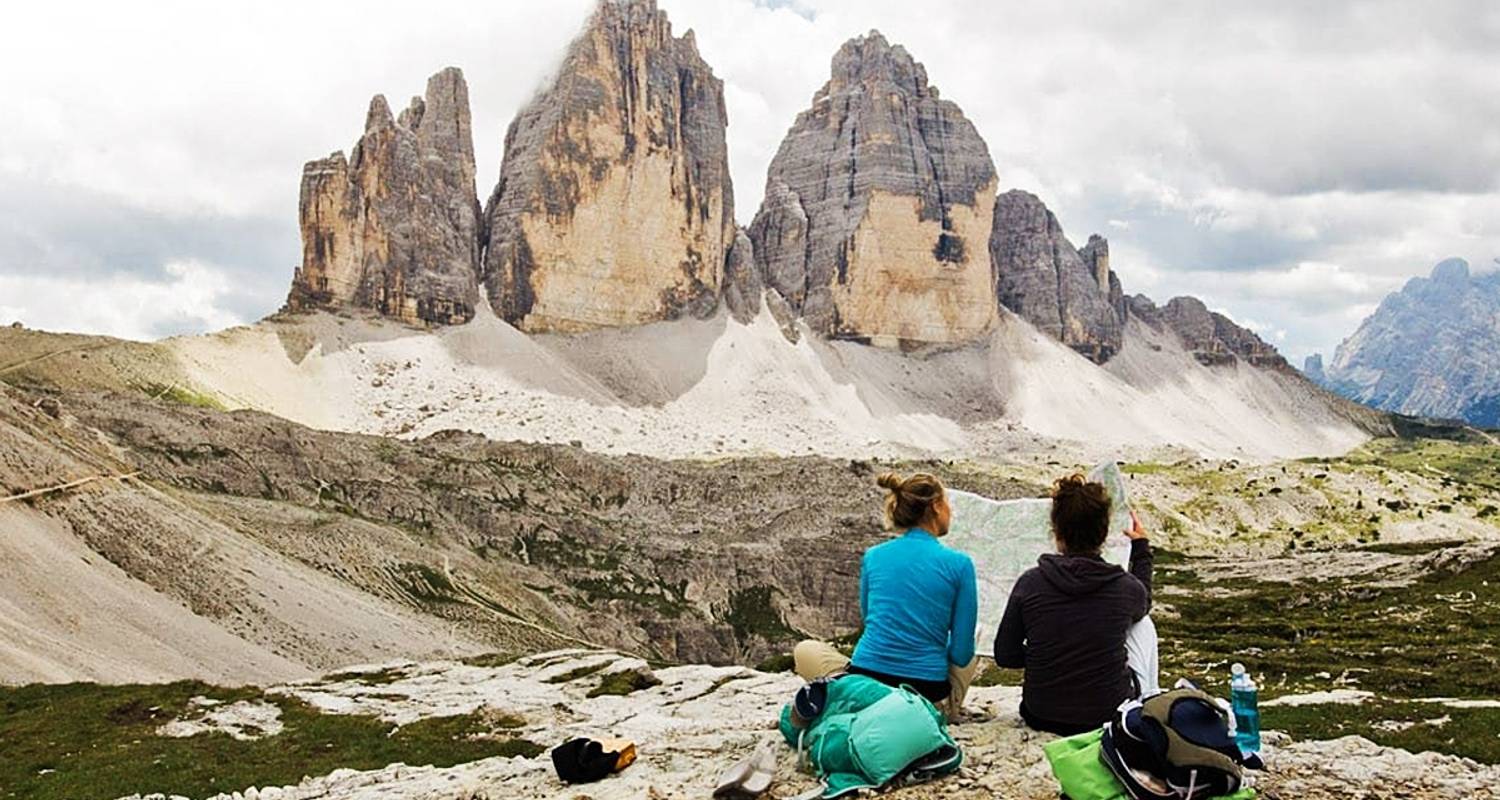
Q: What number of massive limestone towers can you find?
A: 3